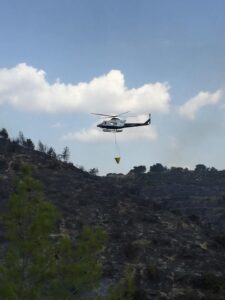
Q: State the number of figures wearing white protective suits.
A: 0